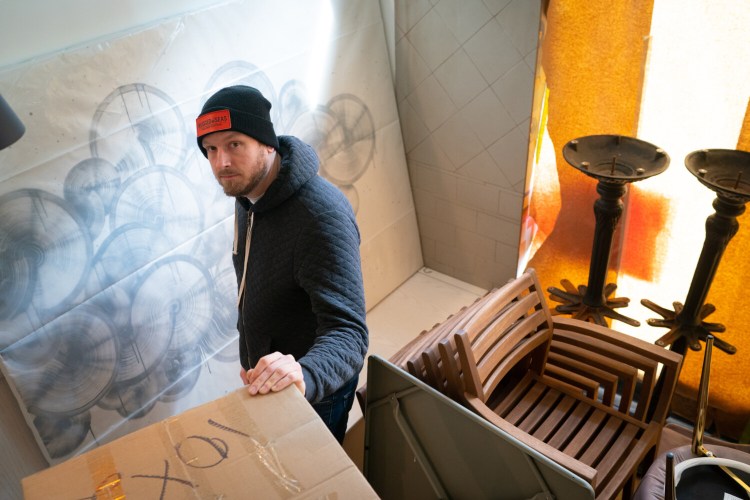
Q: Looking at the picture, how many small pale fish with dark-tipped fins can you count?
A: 0